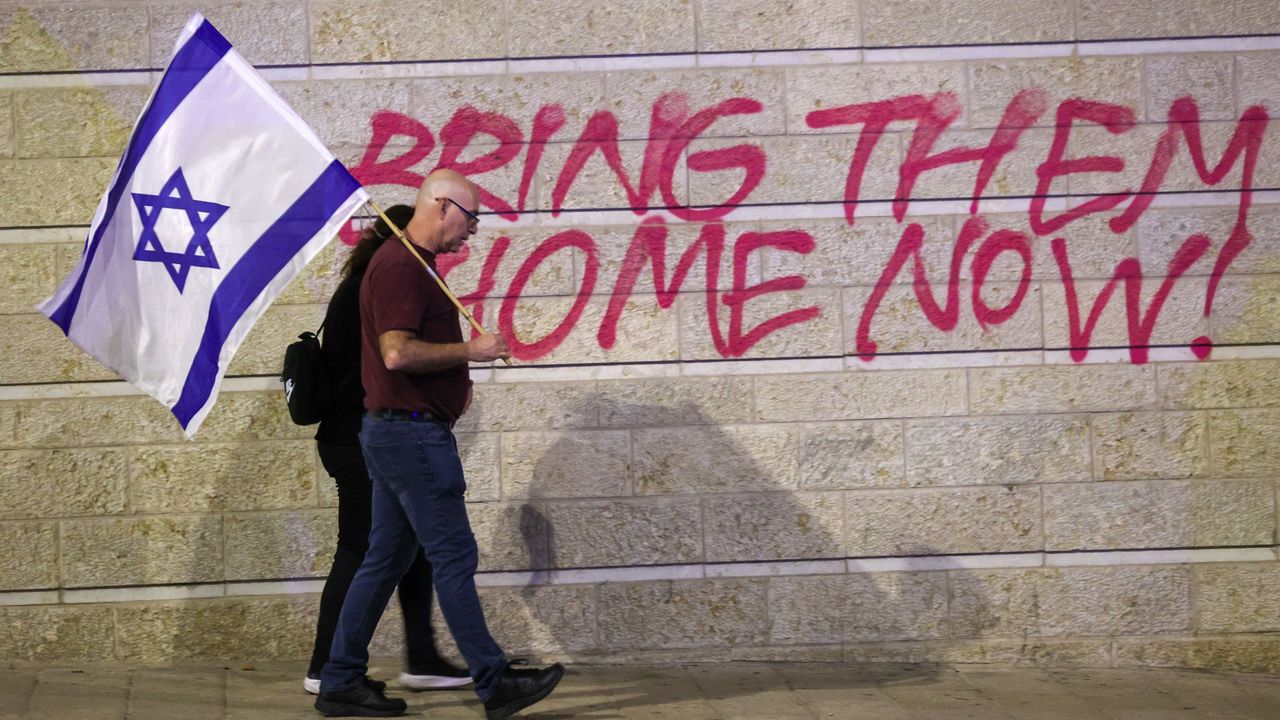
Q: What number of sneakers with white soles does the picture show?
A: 2